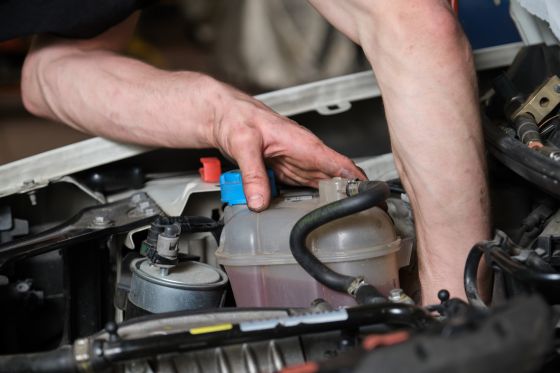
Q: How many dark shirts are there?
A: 1